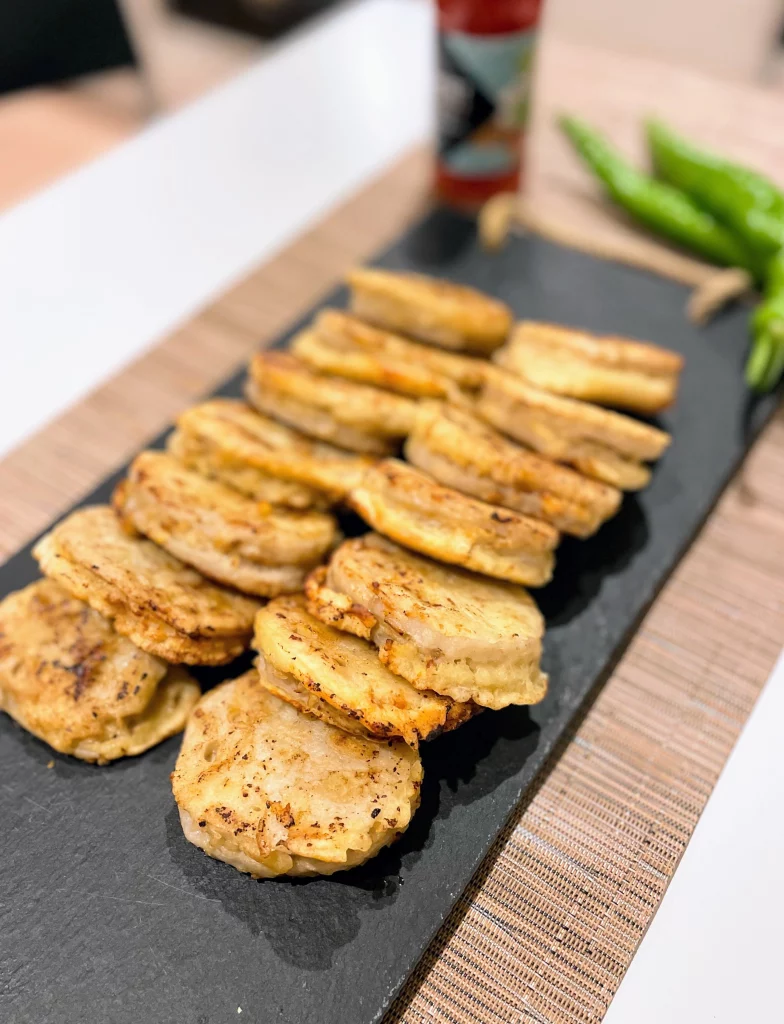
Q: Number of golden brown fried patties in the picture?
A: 14